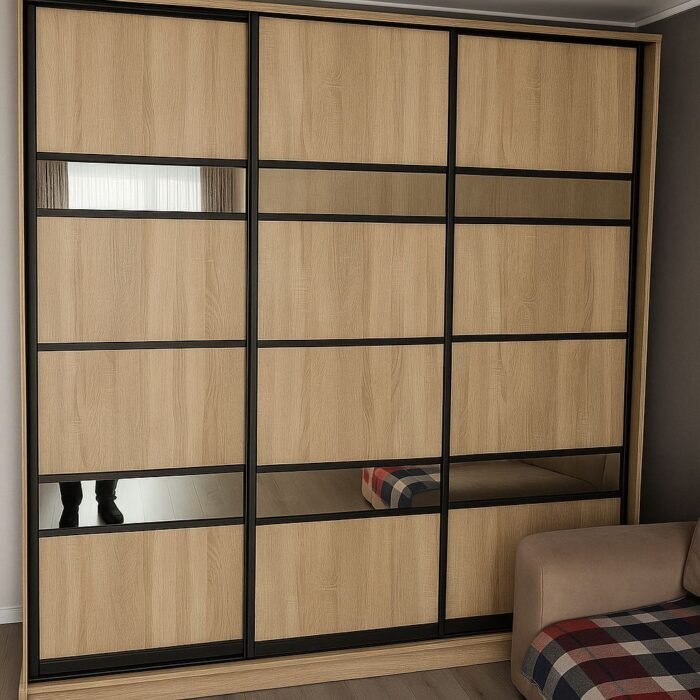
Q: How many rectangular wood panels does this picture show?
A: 12